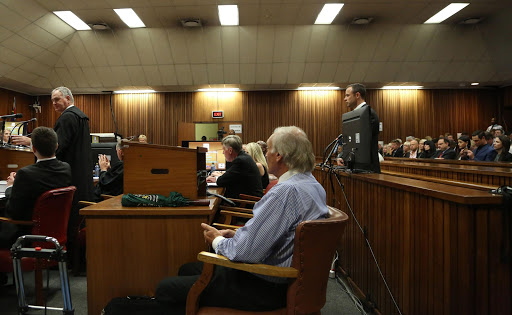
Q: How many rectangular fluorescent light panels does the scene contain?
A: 5